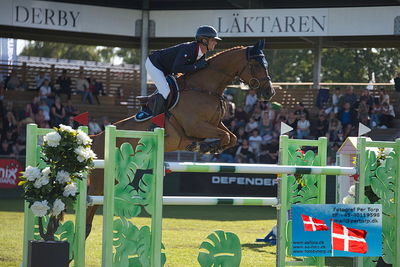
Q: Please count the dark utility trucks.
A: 0